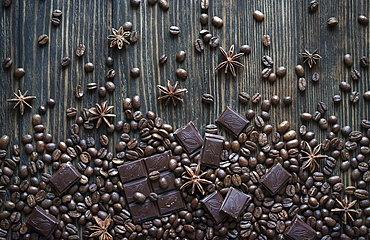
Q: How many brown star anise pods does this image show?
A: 10